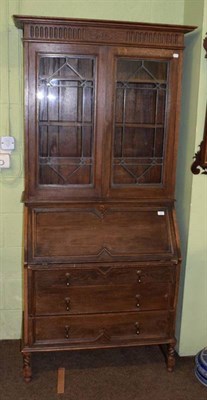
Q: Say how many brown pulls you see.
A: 6